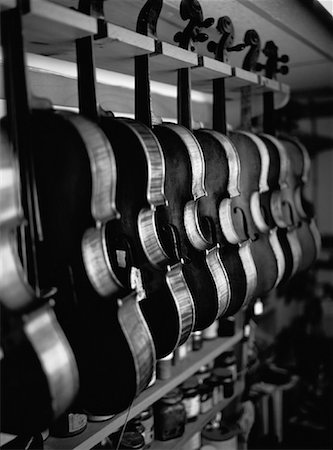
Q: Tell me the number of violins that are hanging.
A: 8